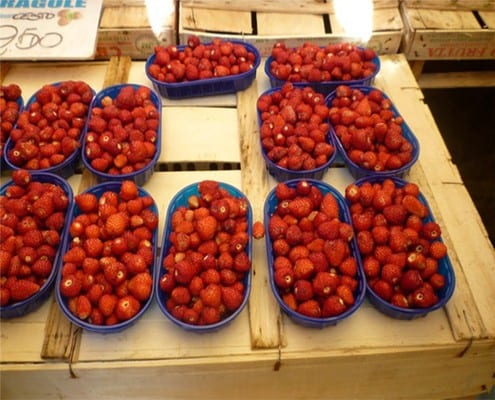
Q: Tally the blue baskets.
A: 12